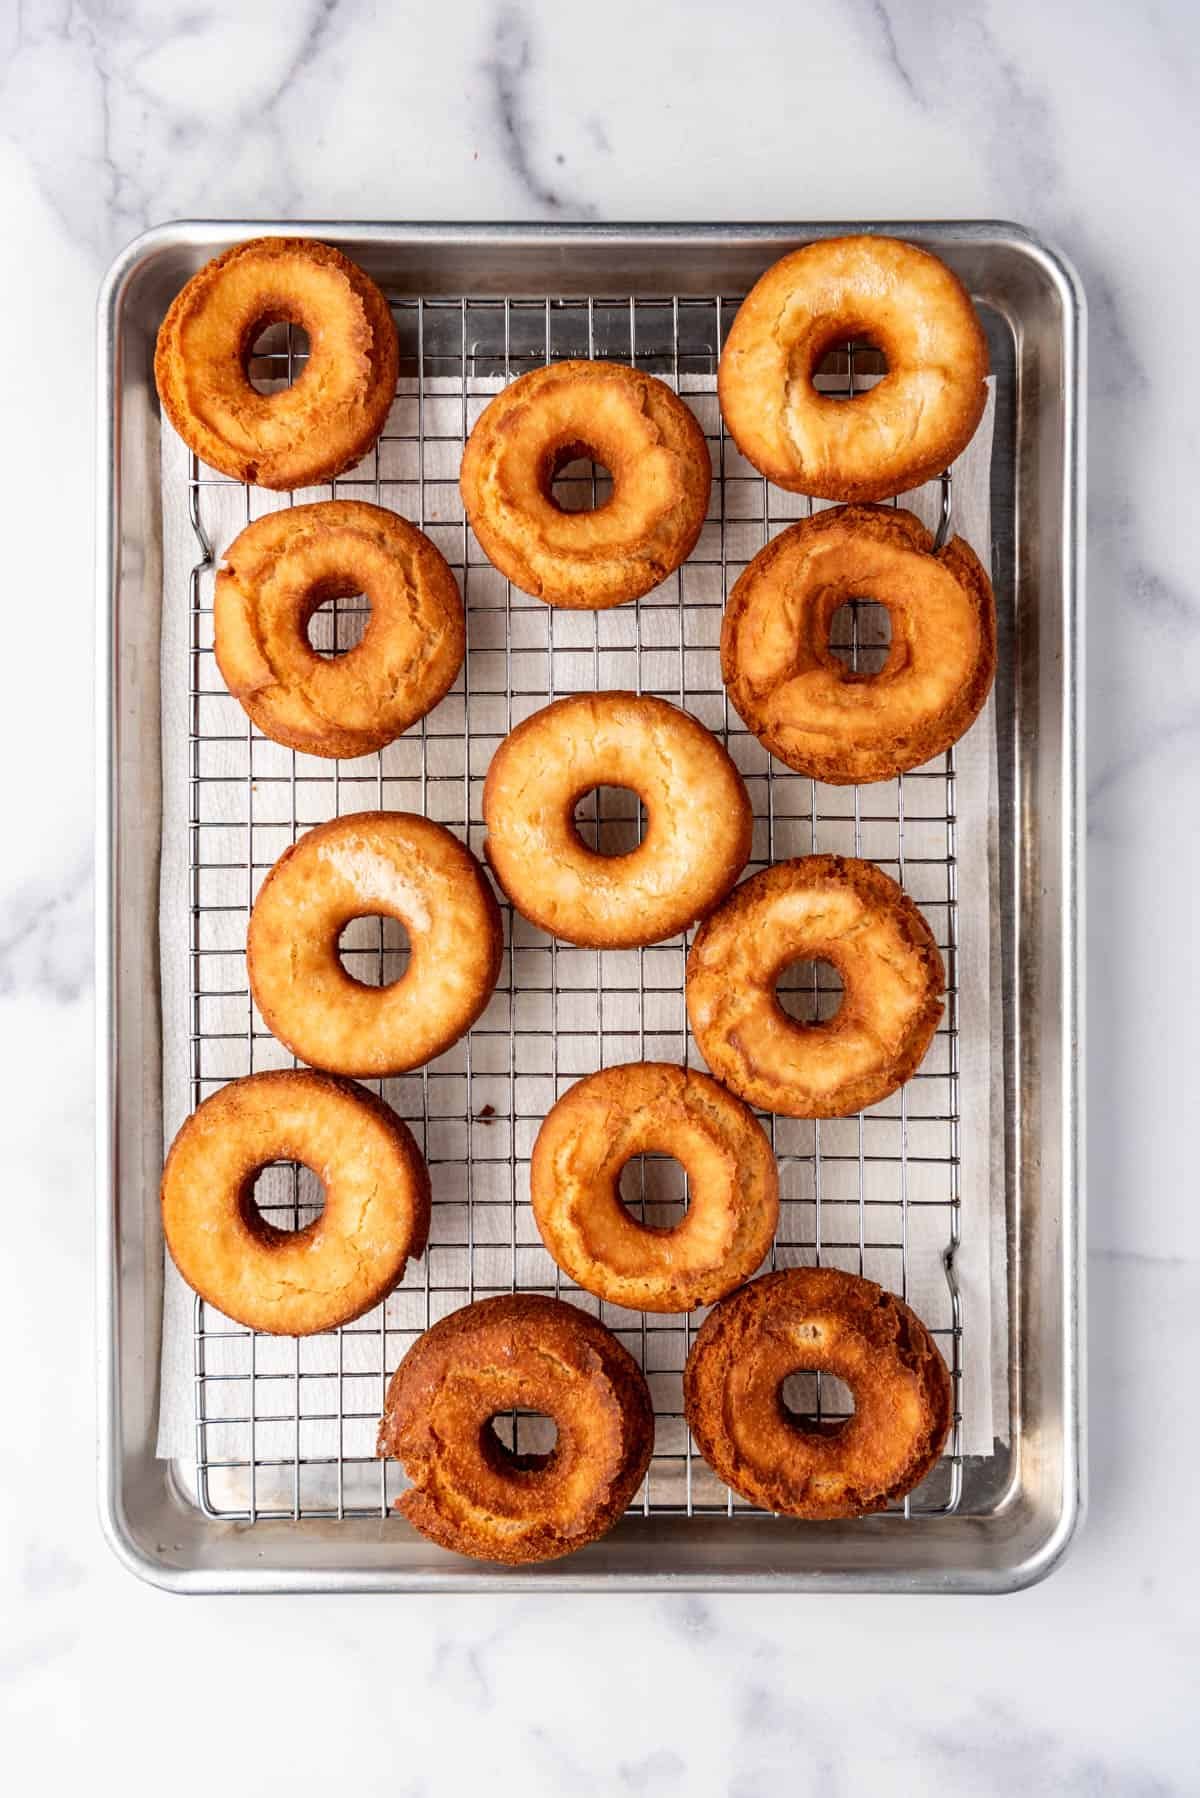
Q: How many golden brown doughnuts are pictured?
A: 12